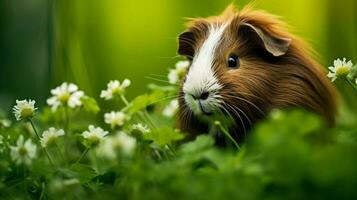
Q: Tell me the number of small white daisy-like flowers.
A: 12